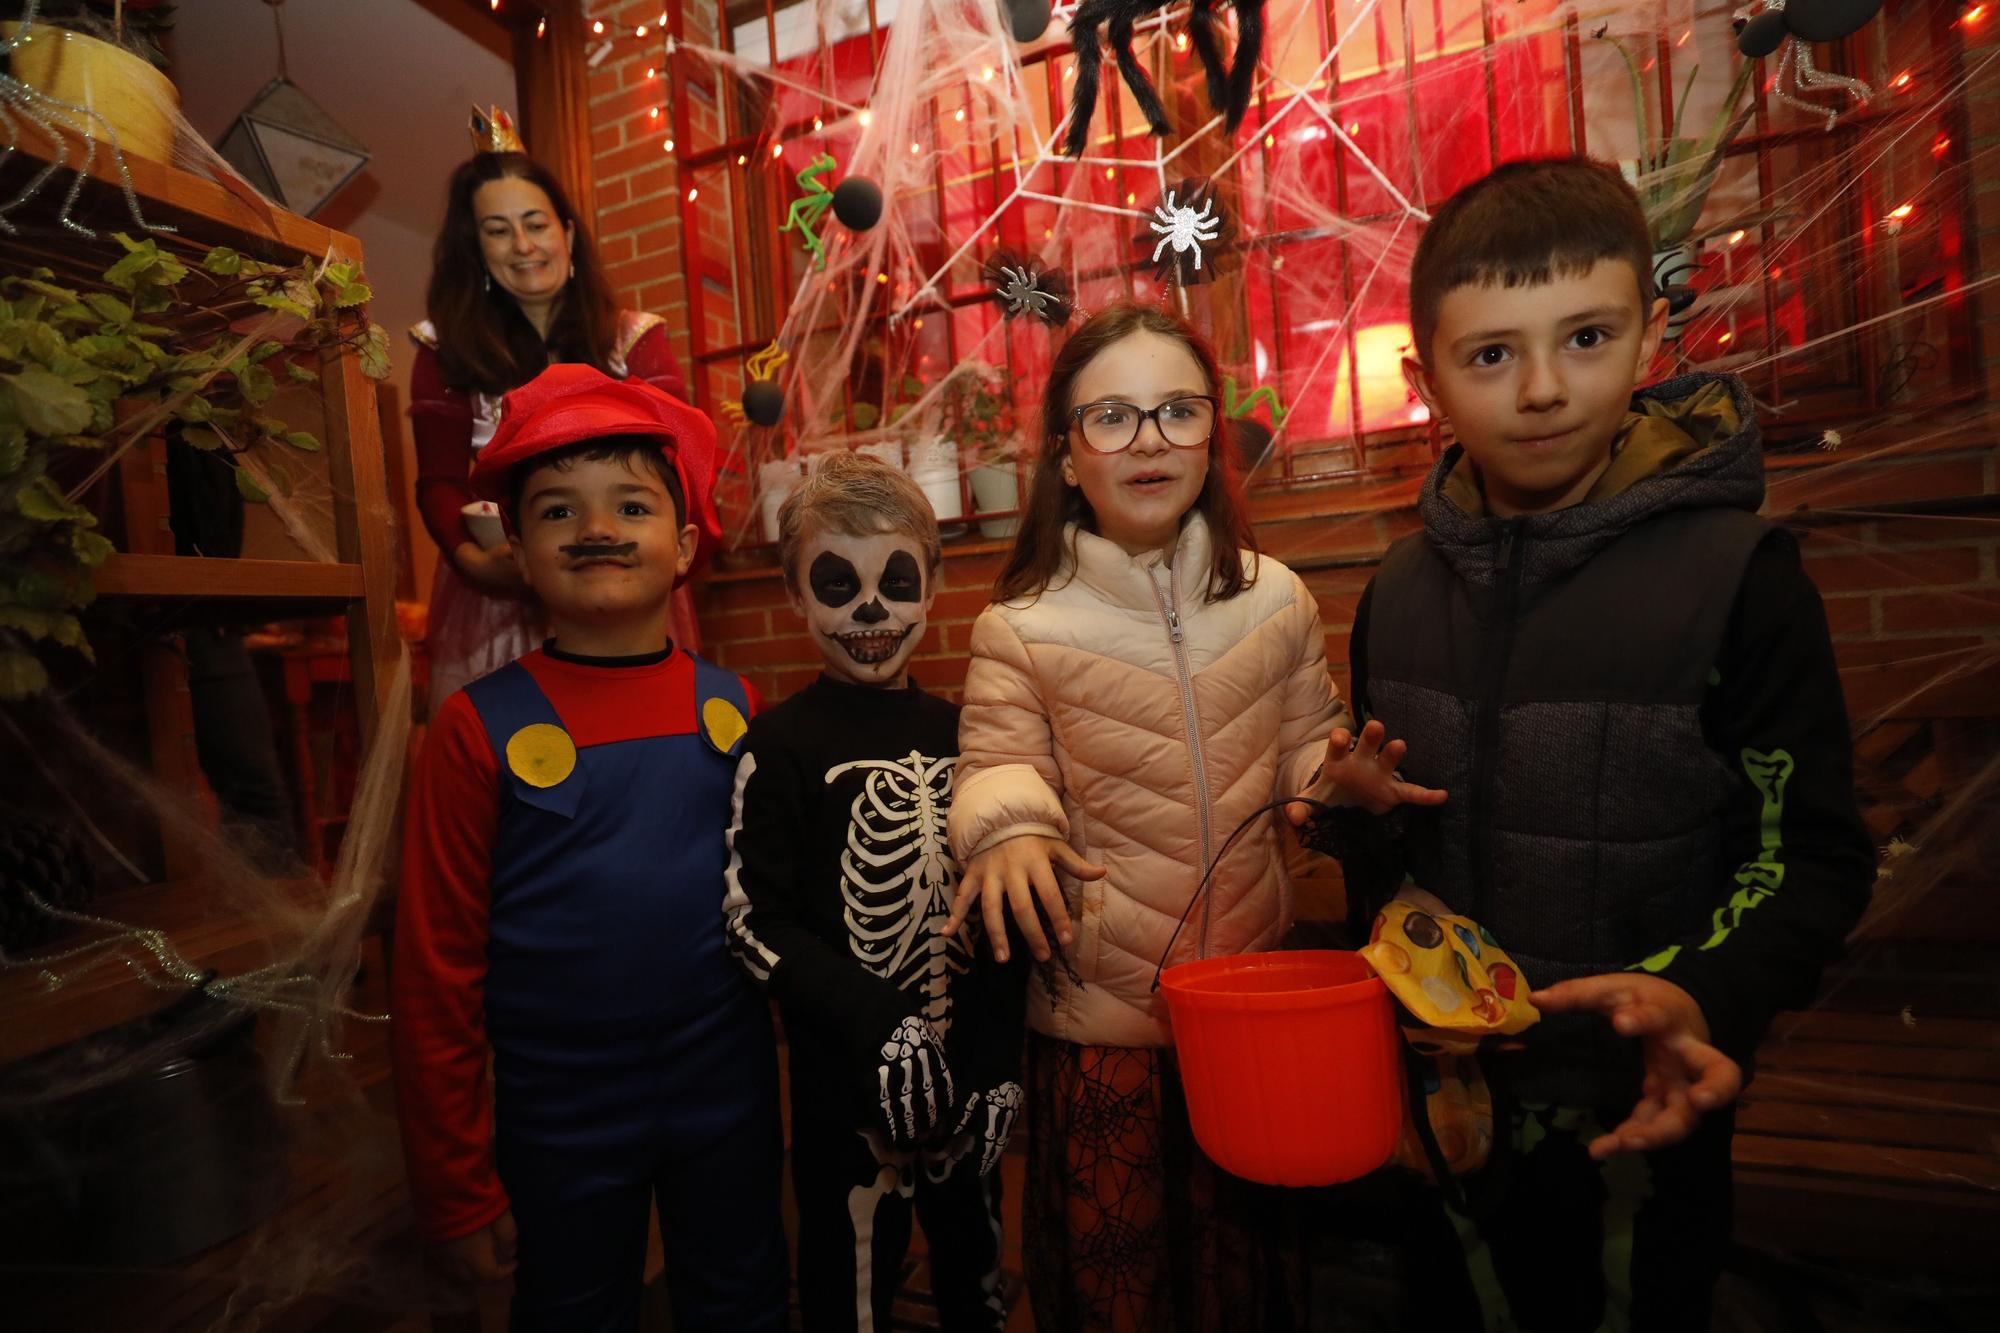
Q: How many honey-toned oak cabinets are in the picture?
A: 0